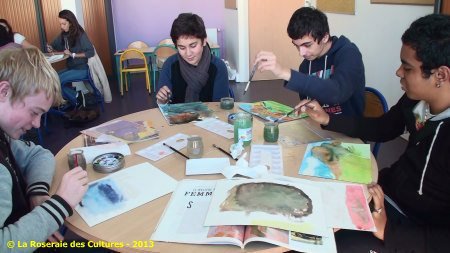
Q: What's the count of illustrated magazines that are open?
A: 1